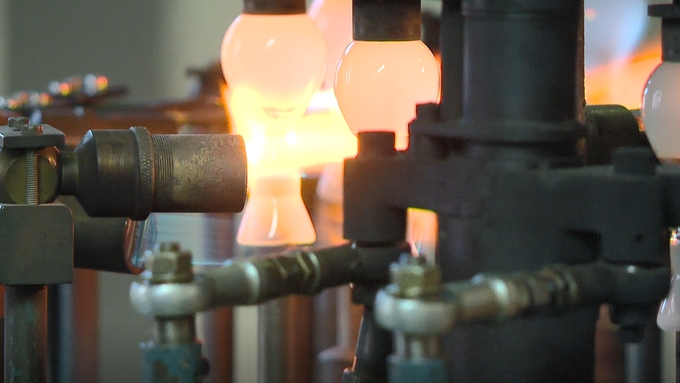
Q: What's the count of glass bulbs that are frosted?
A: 3